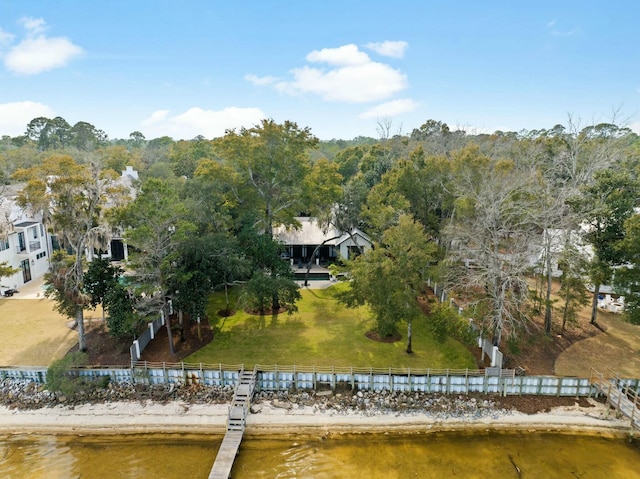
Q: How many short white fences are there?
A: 2